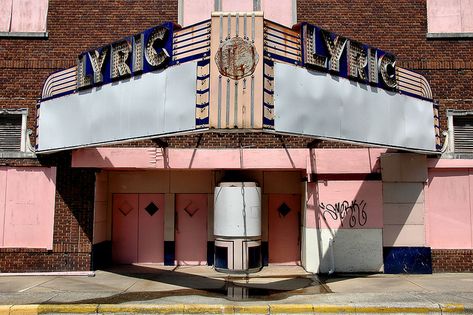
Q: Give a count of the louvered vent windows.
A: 2